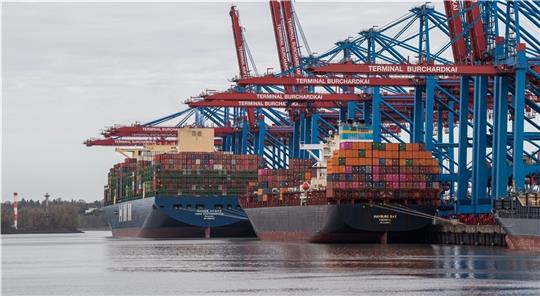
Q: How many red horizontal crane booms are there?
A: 7